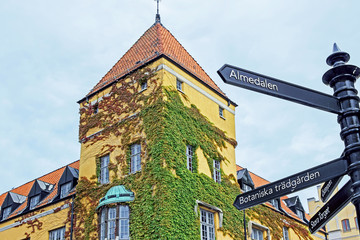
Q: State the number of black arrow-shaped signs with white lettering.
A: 4